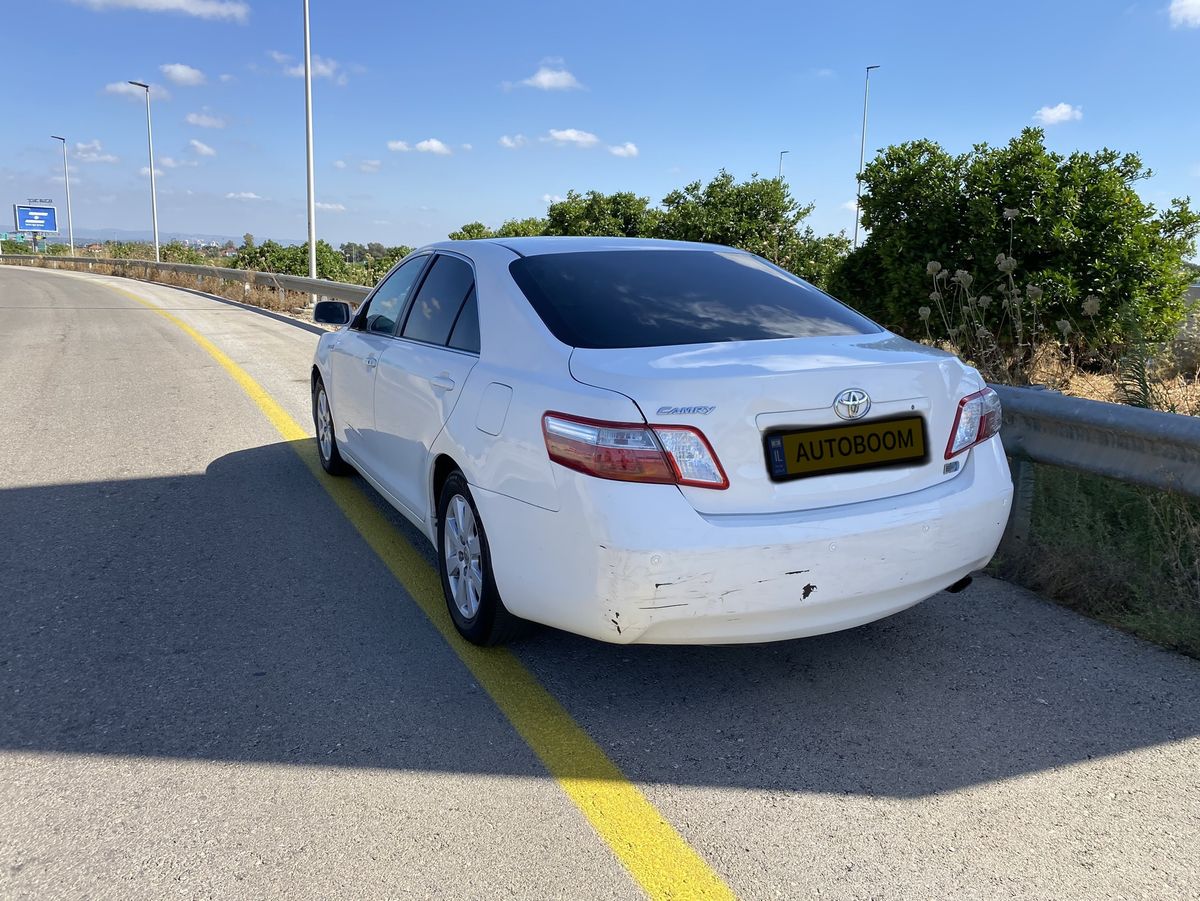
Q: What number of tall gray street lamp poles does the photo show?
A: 5